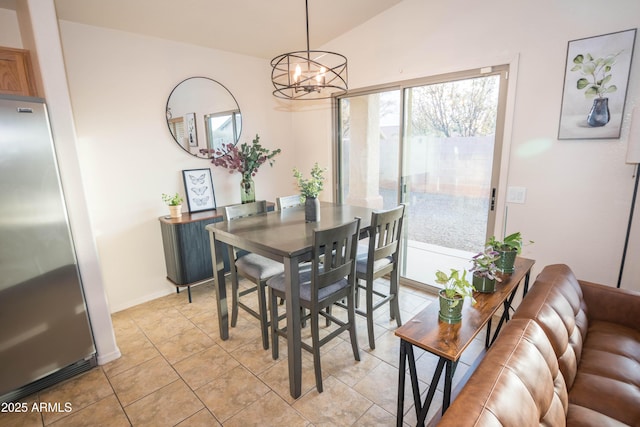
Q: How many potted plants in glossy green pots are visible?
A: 3